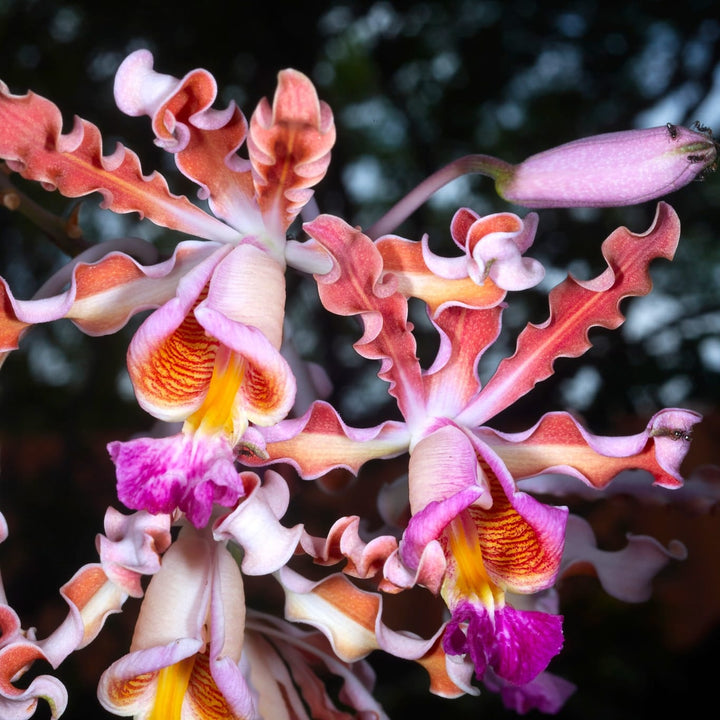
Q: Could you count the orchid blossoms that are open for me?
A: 3